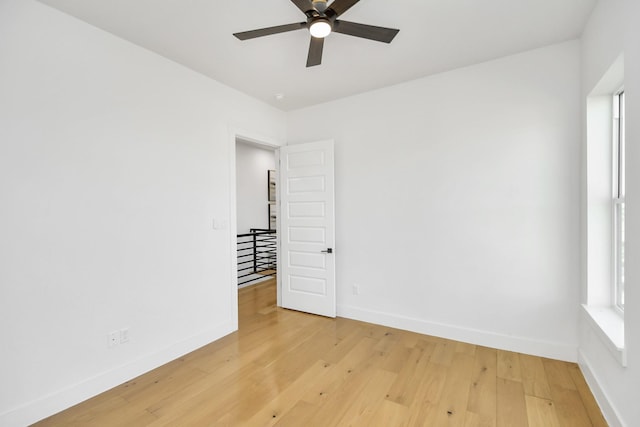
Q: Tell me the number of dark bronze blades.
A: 5